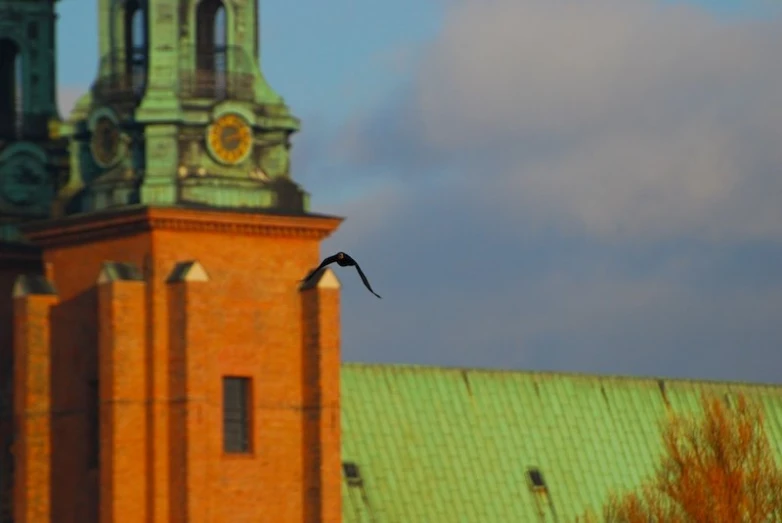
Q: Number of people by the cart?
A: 0